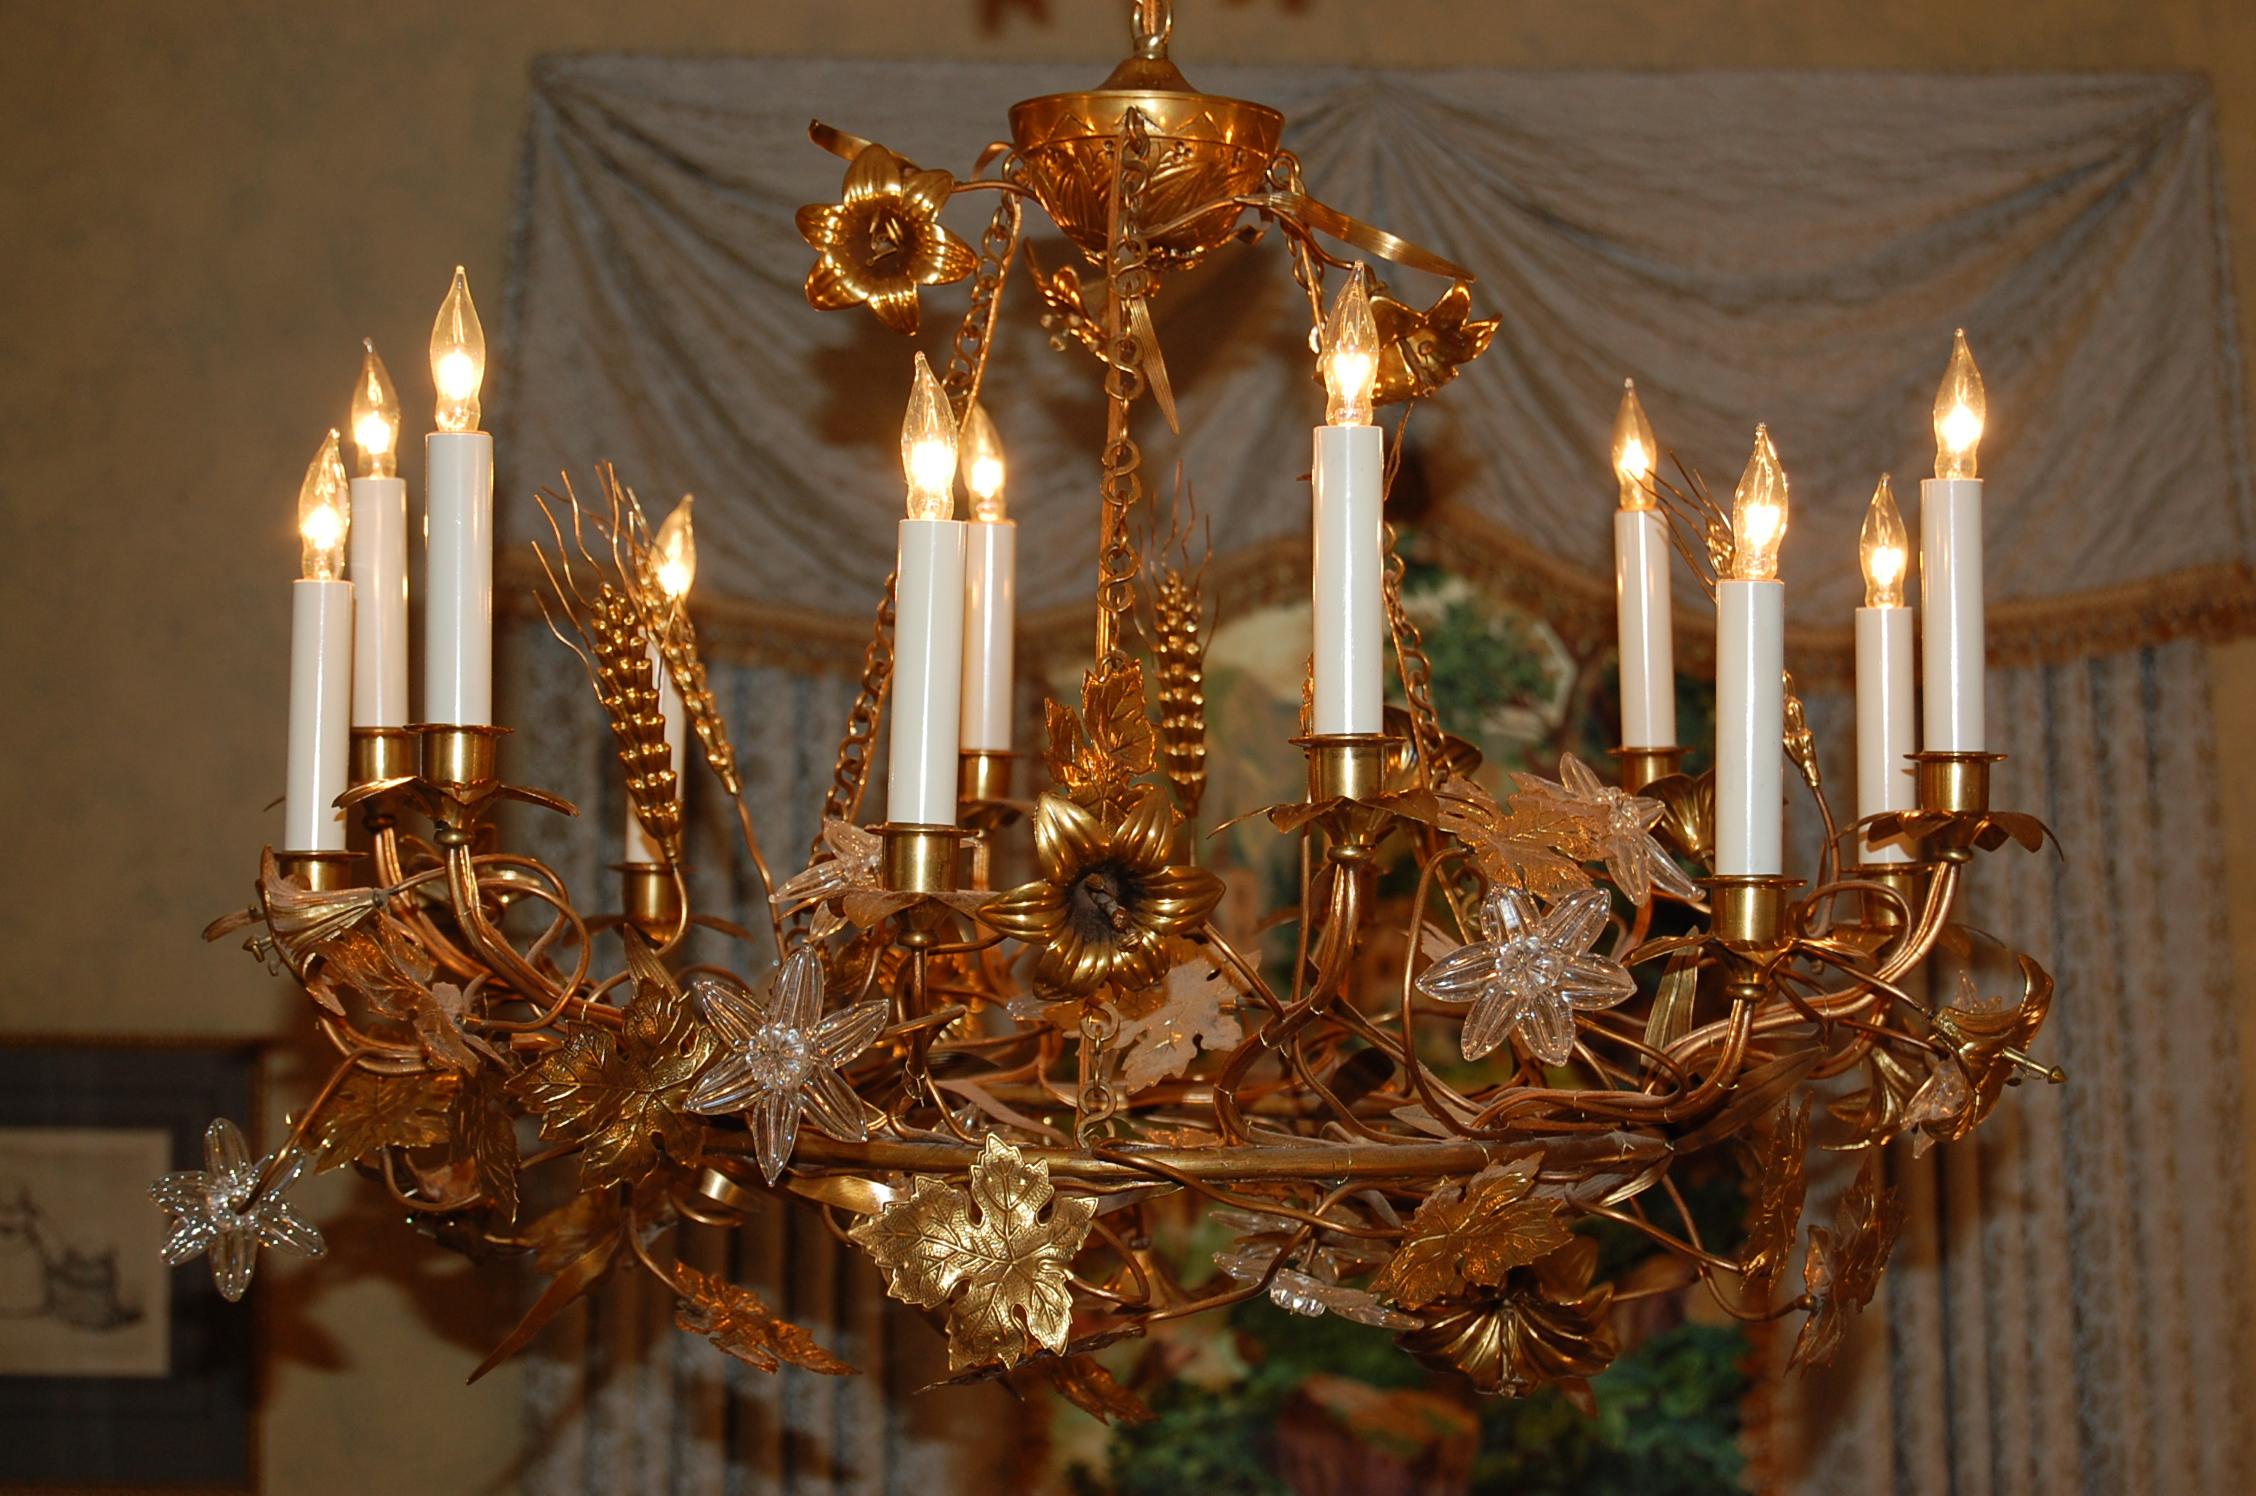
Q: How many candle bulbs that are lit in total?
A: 11